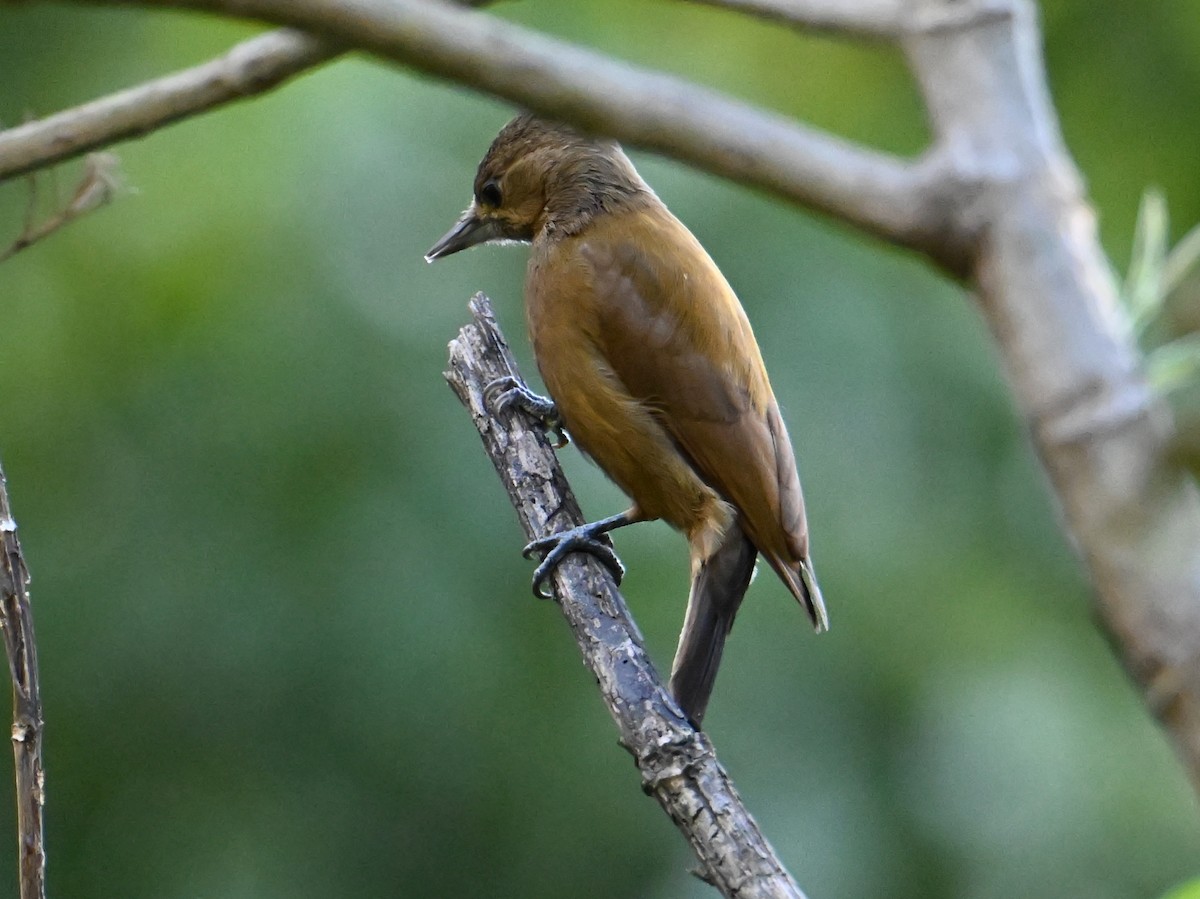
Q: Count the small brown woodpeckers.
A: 1